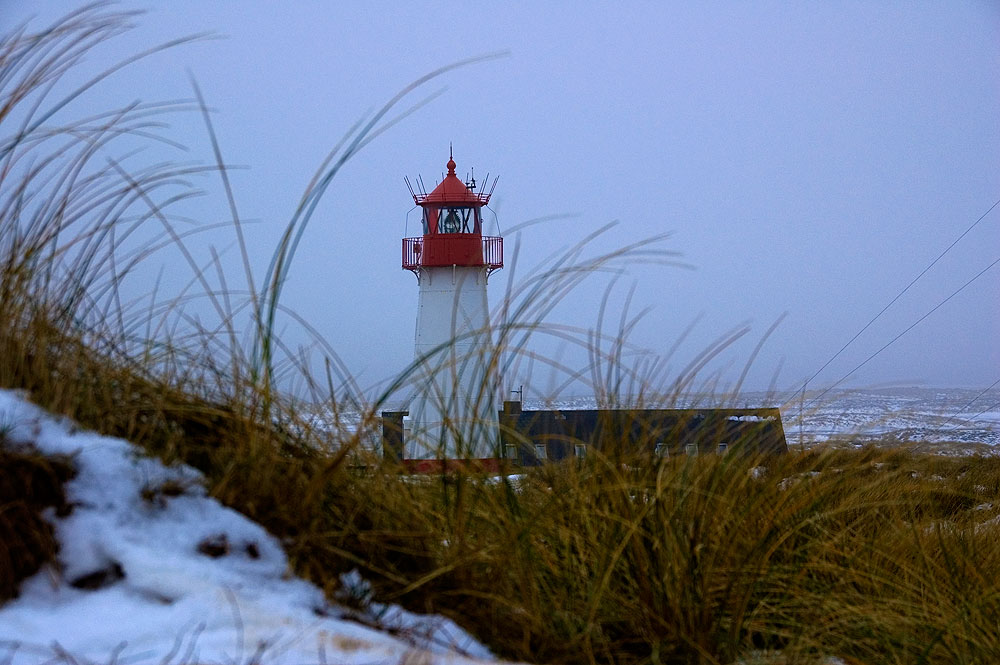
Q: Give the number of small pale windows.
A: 6